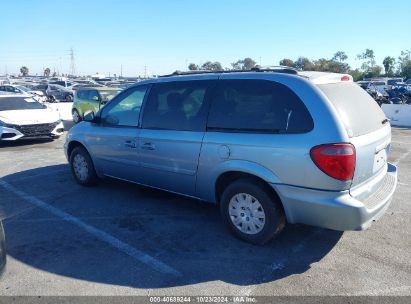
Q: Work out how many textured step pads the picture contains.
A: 1